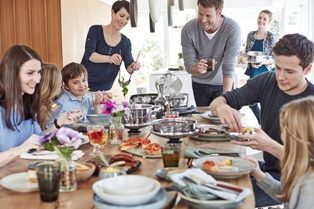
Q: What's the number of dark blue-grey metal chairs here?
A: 0